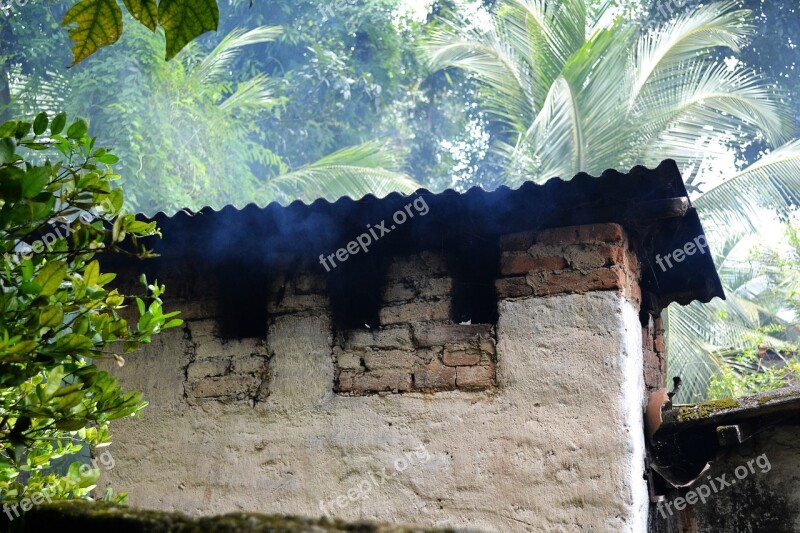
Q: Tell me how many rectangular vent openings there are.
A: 3